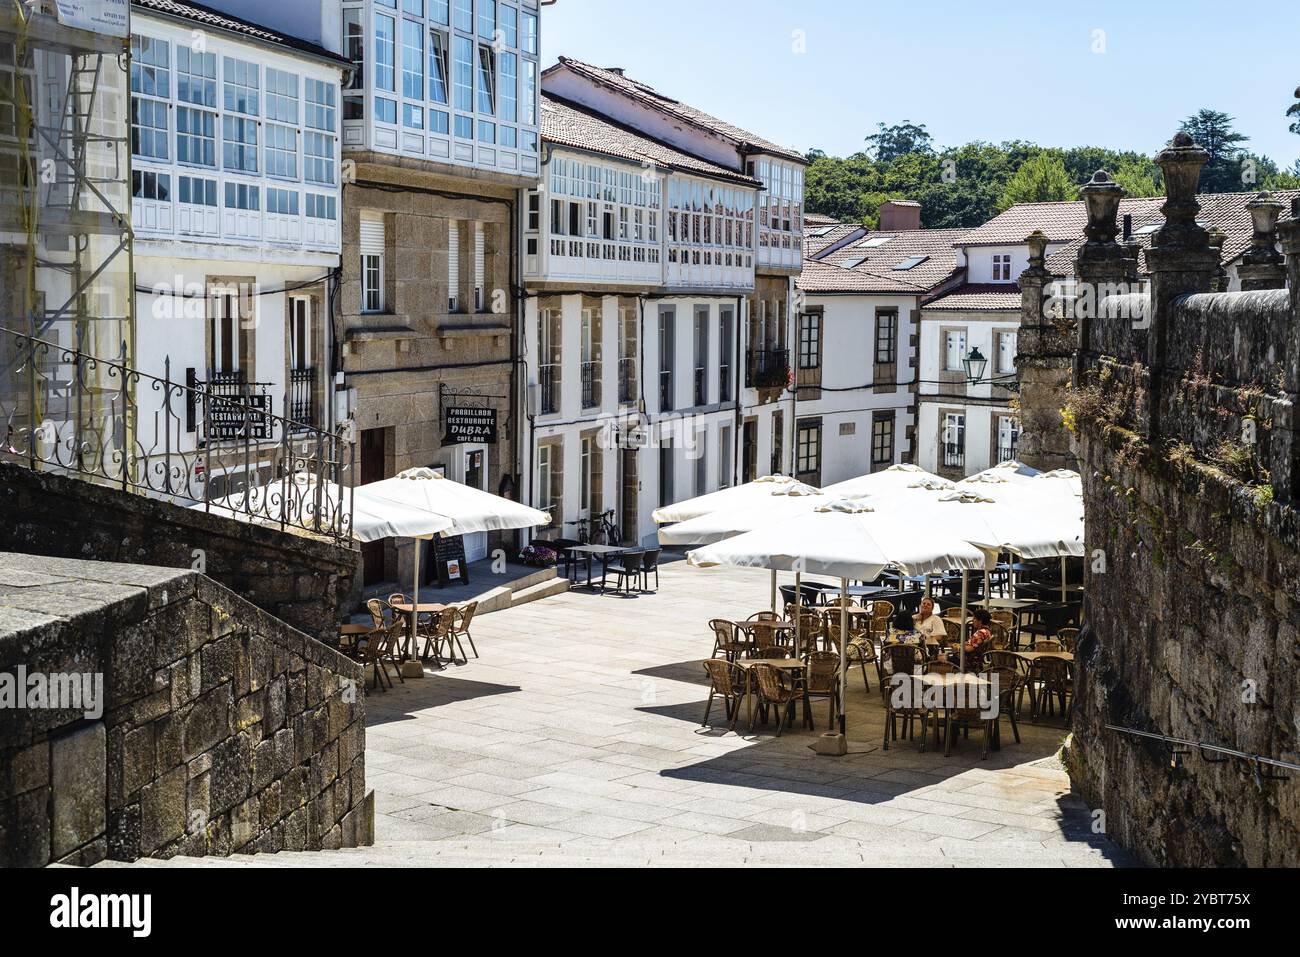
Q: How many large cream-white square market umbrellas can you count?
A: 11